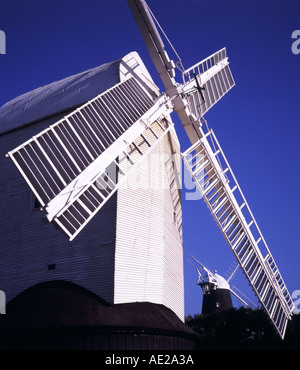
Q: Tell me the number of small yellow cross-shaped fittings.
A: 0